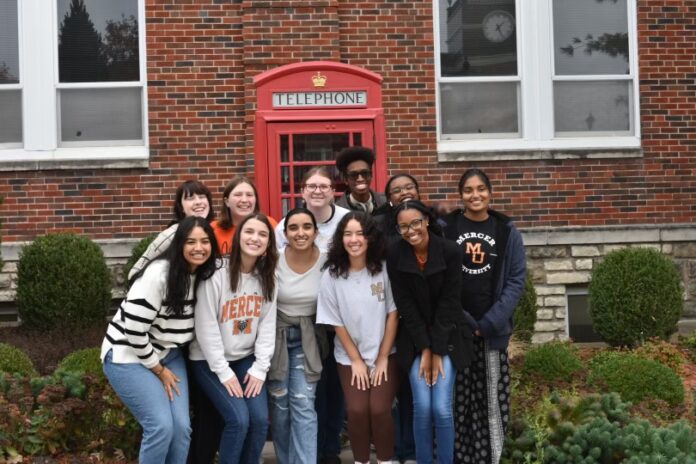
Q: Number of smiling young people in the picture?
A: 11